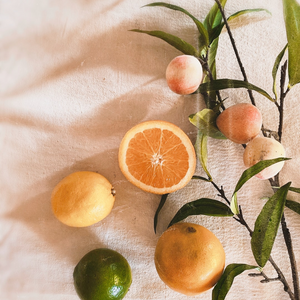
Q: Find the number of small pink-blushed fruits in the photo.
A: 3